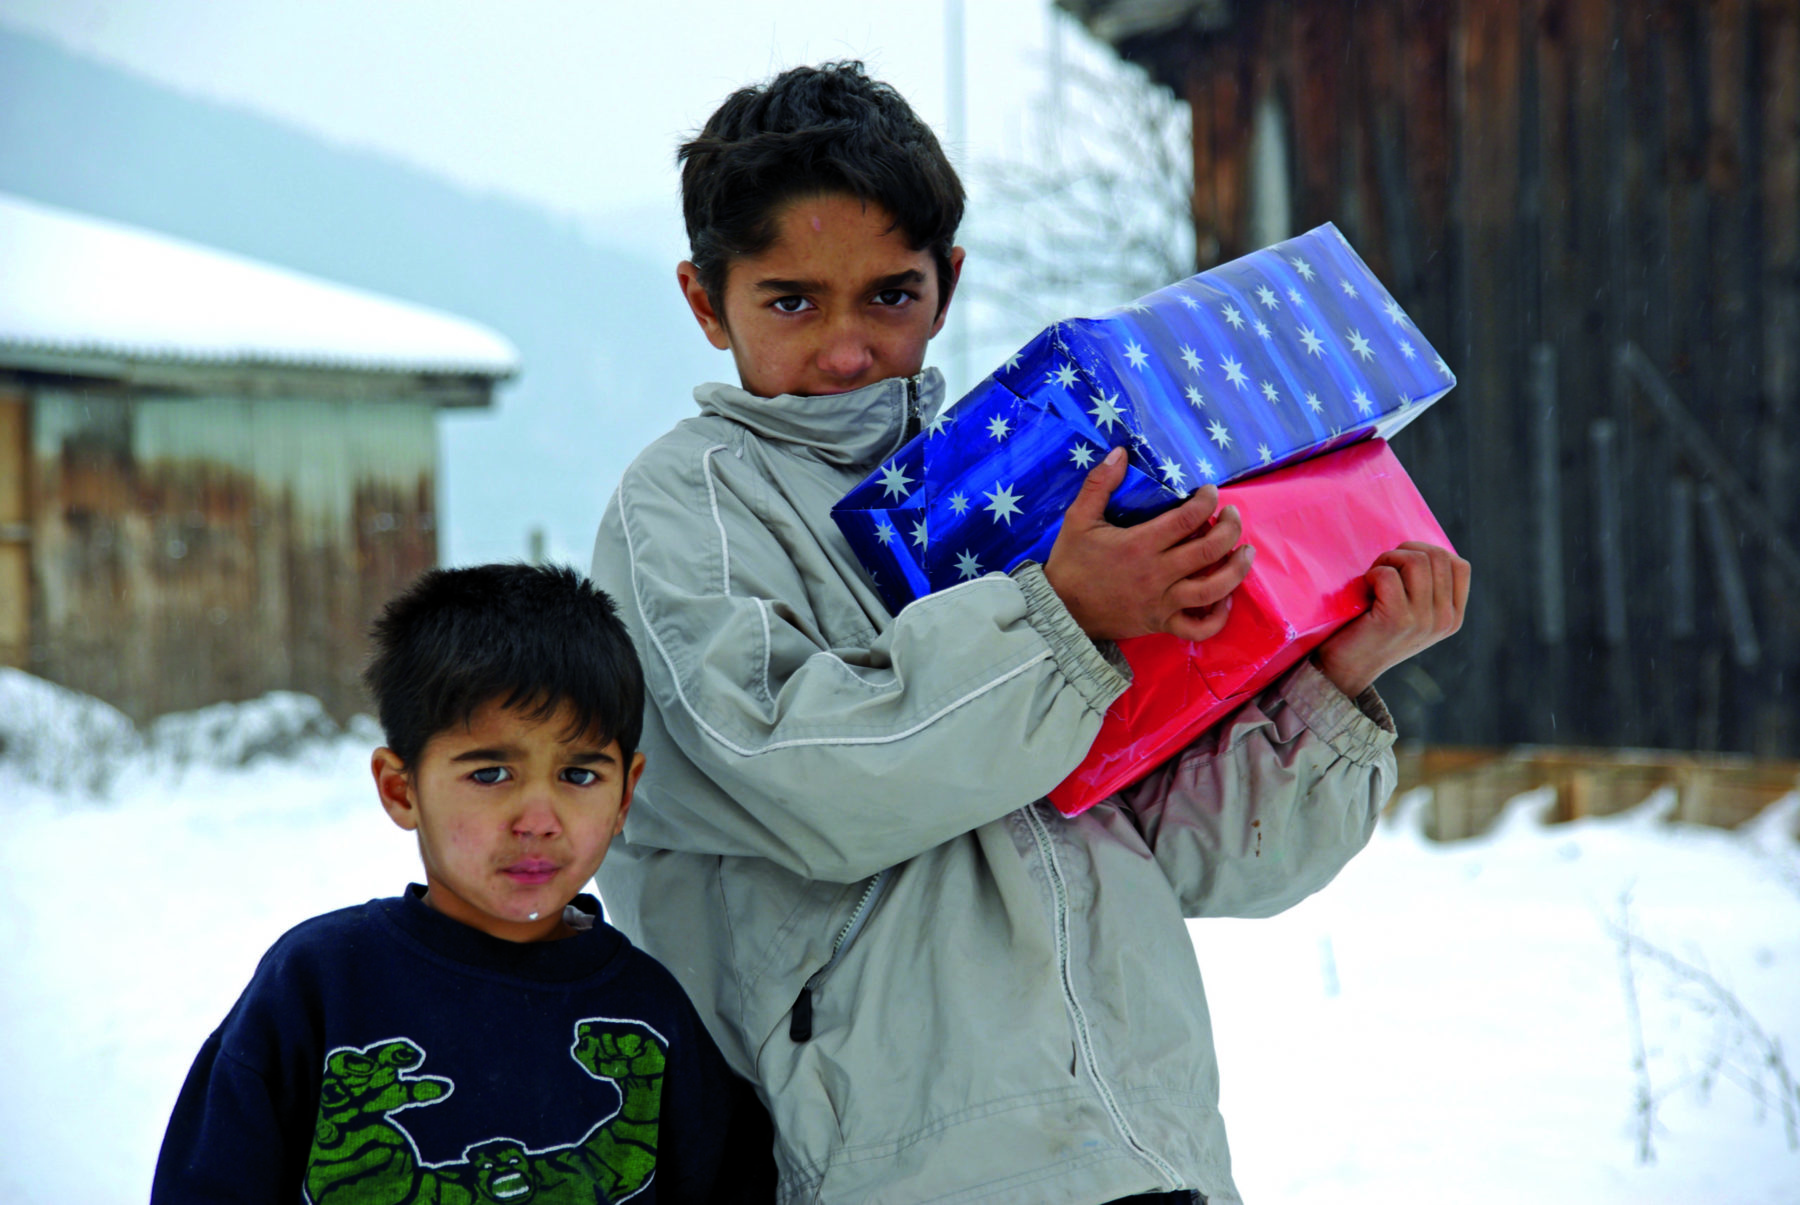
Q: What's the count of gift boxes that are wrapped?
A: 2